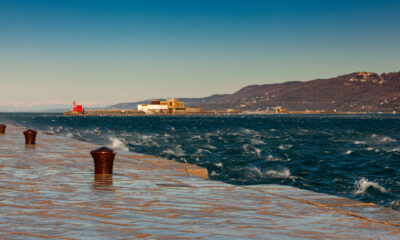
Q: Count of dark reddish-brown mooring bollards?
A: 3